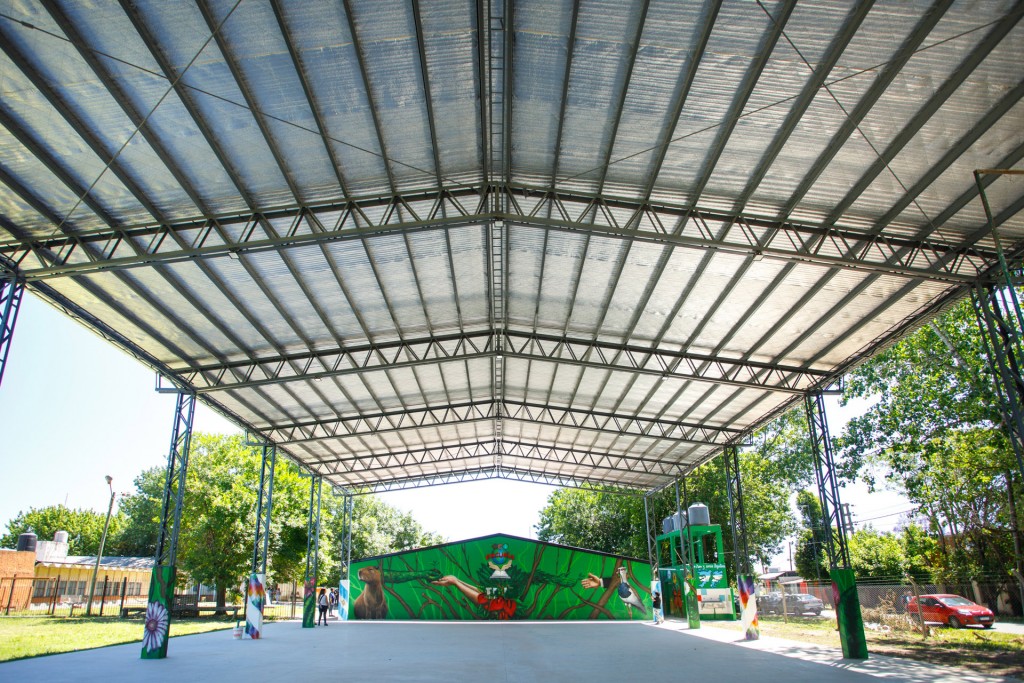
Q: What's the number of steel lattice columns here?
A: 10